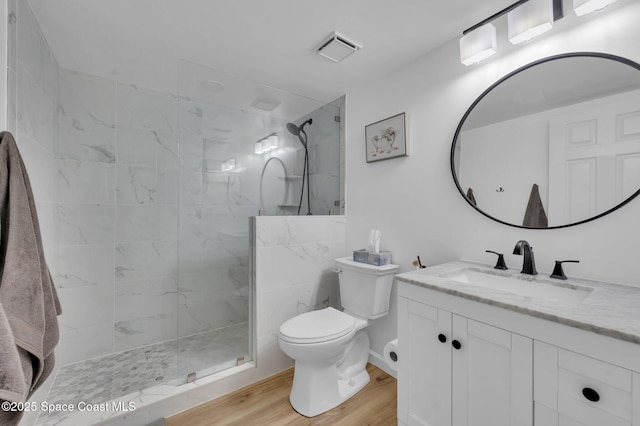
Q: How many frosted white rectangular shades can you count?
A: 3